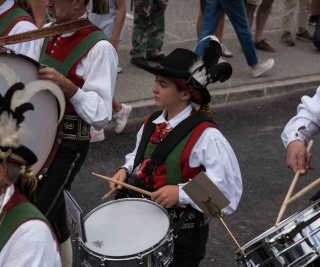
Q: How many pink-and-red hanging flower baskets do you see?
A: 0